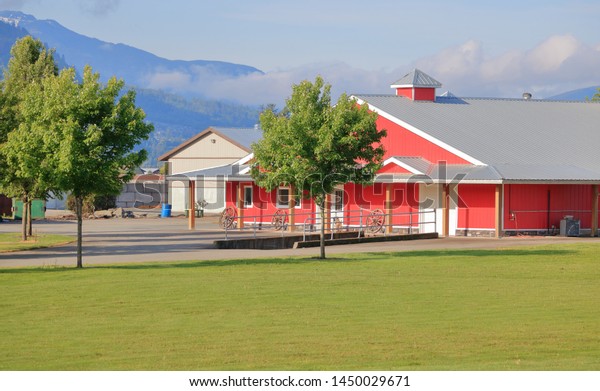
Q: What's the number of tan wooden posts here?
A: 8